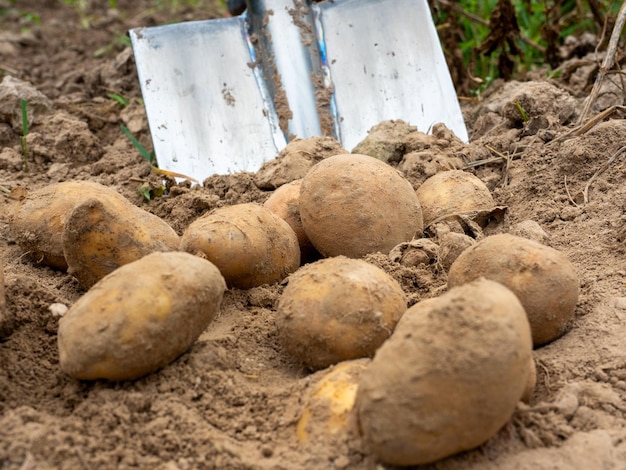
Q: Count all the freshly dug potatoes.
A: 11